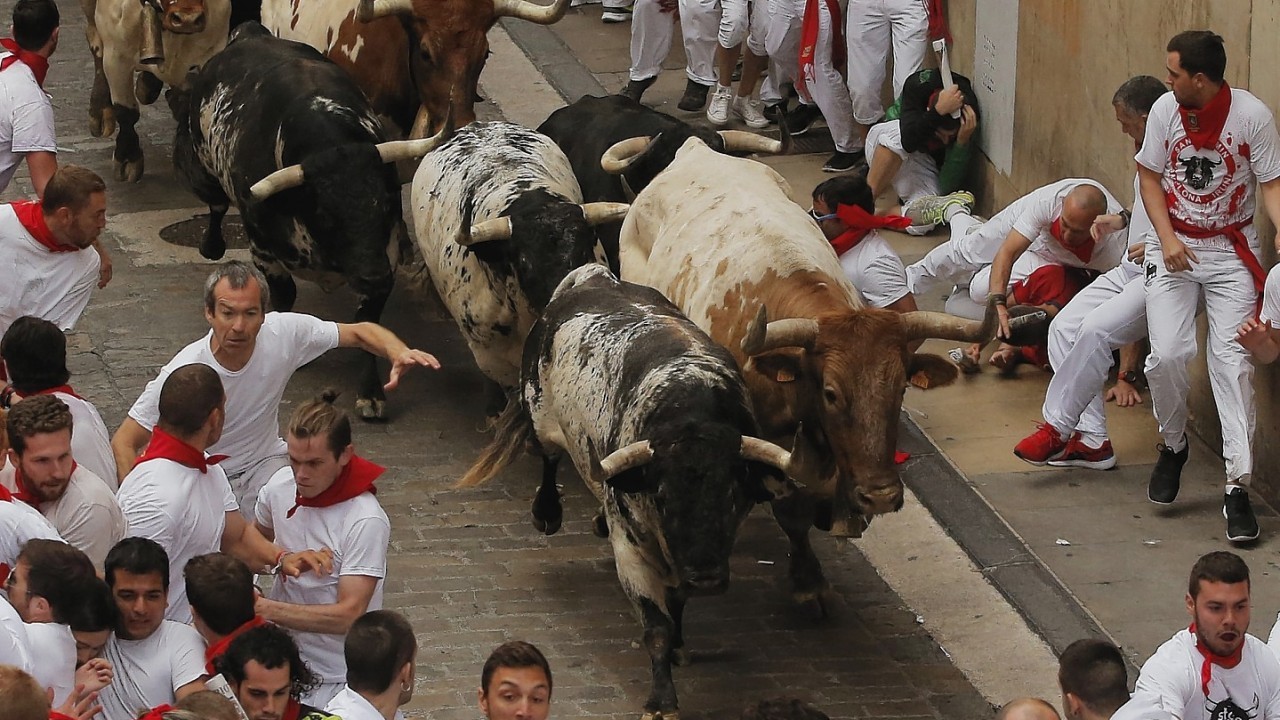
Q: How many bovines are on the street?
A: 7